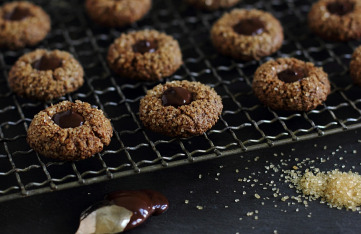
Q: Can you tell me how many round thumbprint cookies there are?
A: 11